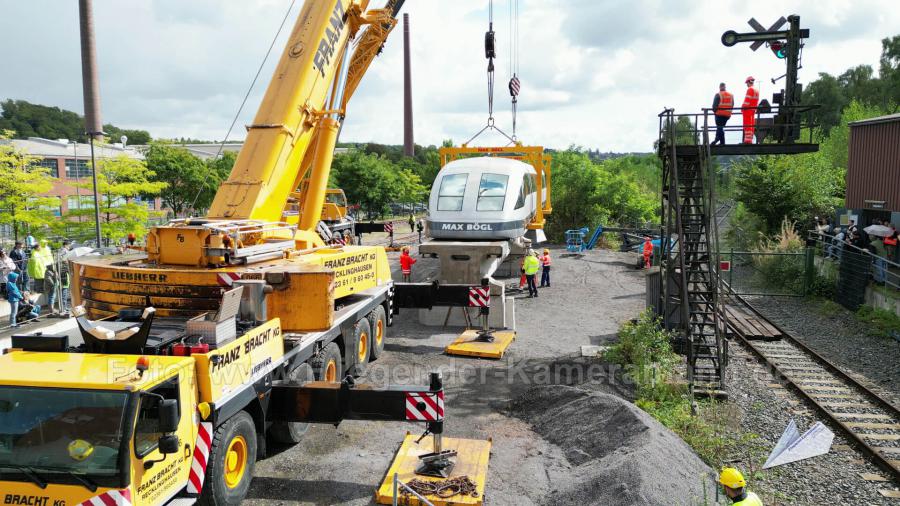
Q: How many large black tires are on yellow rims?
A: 4